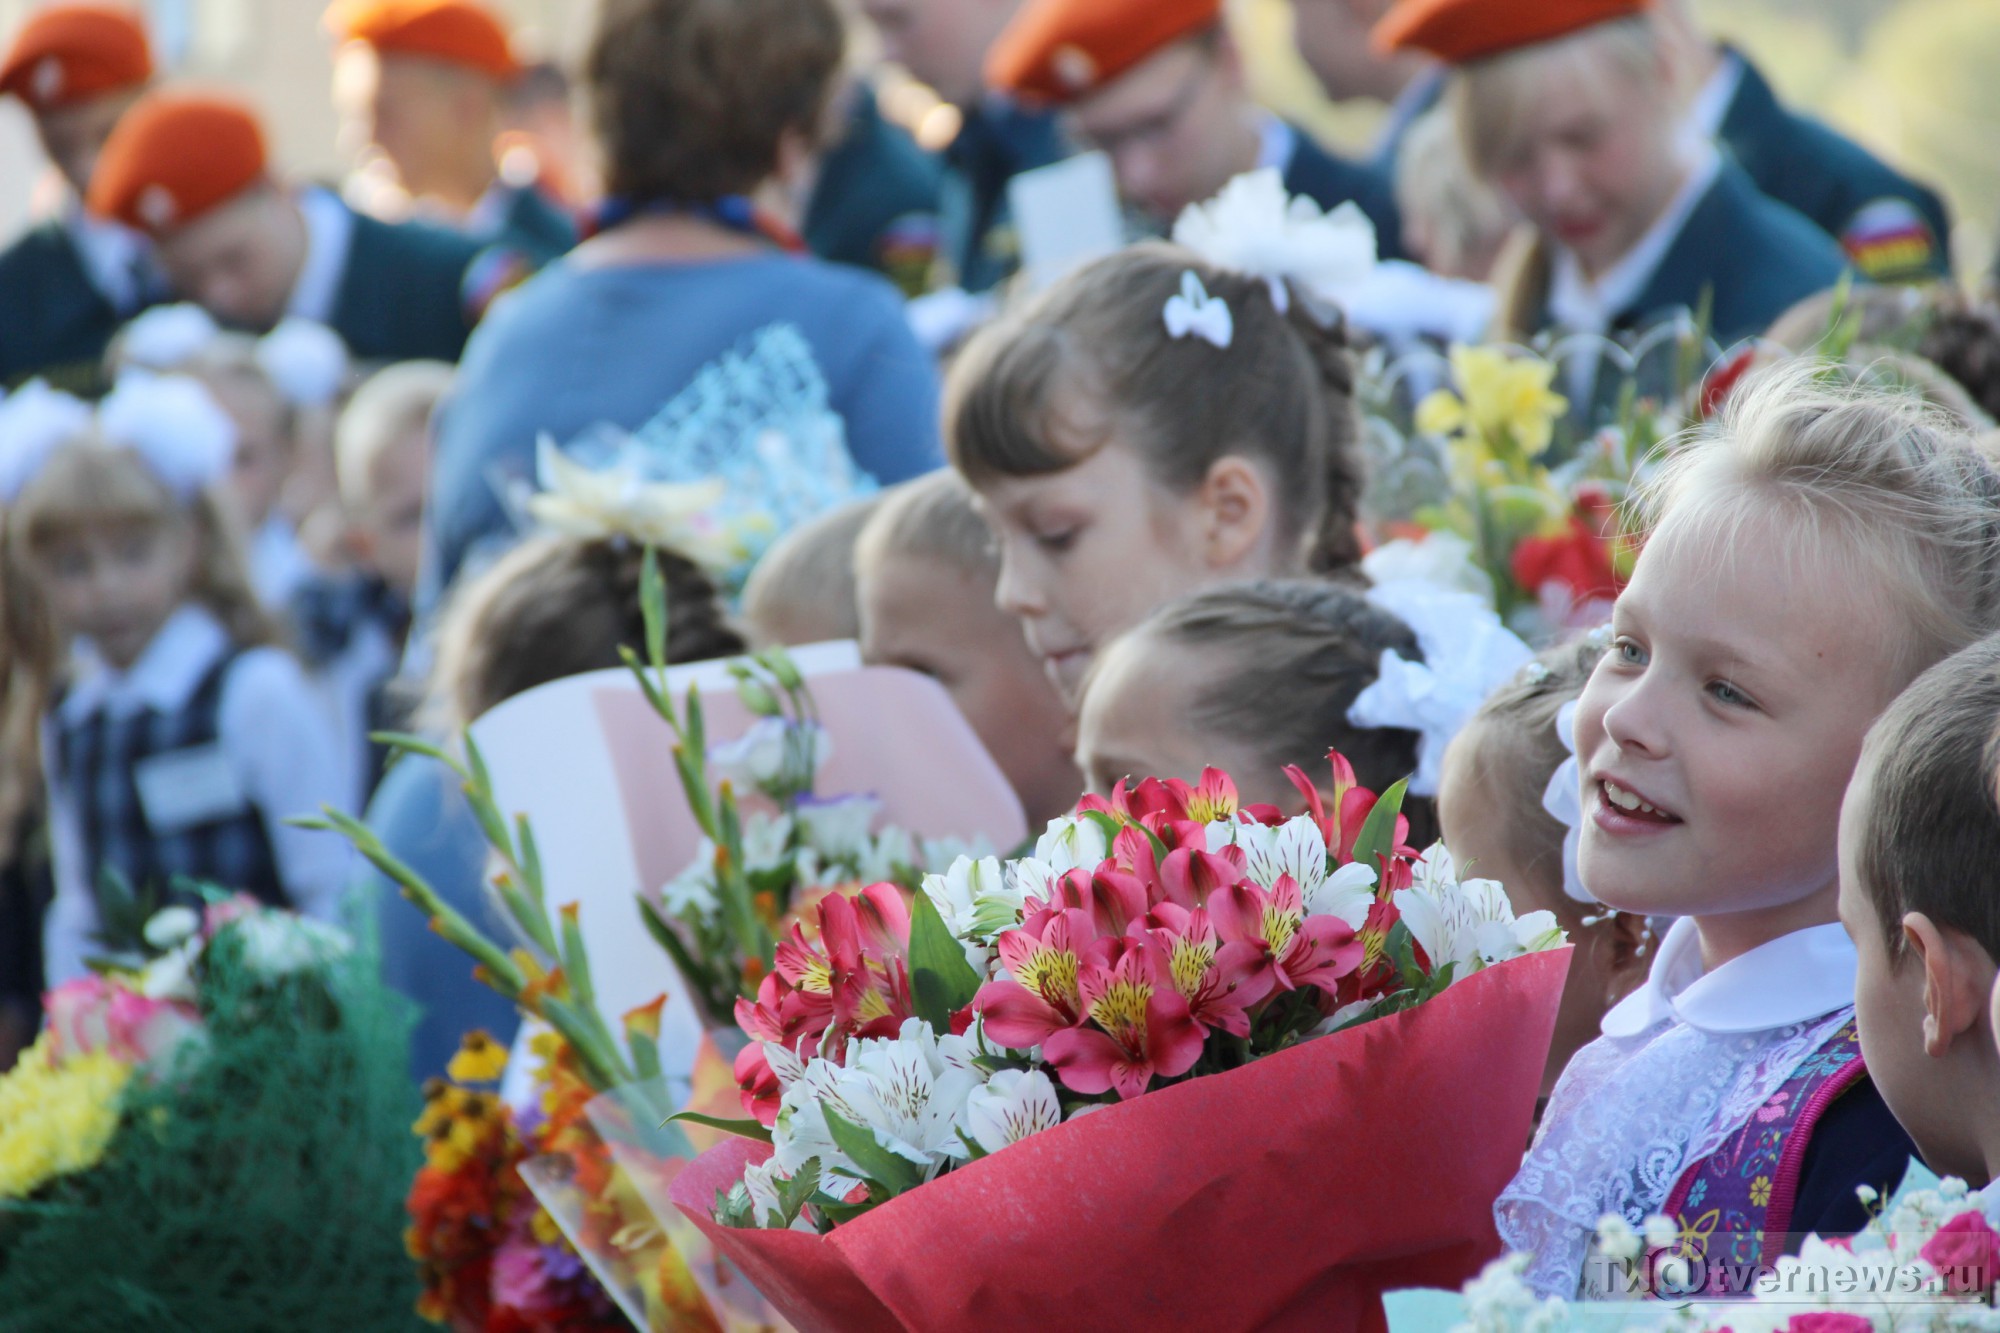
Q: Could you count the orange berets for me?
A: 5